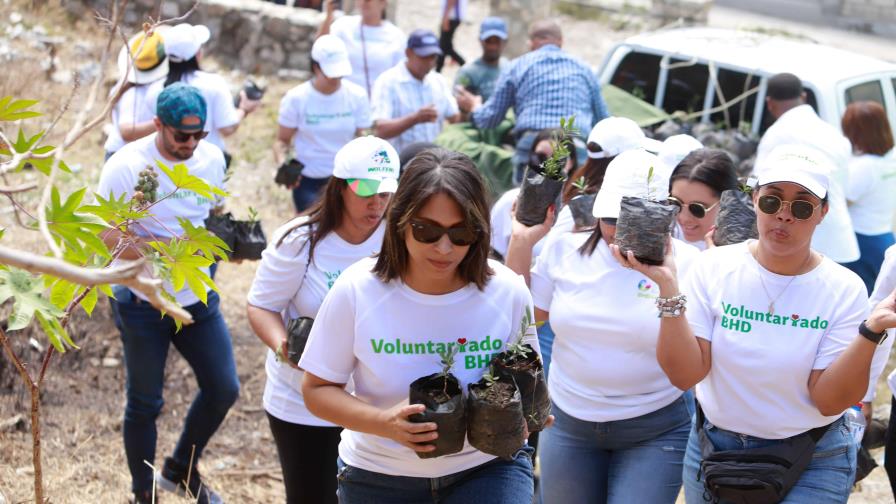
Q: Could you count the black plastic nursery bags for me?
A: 12